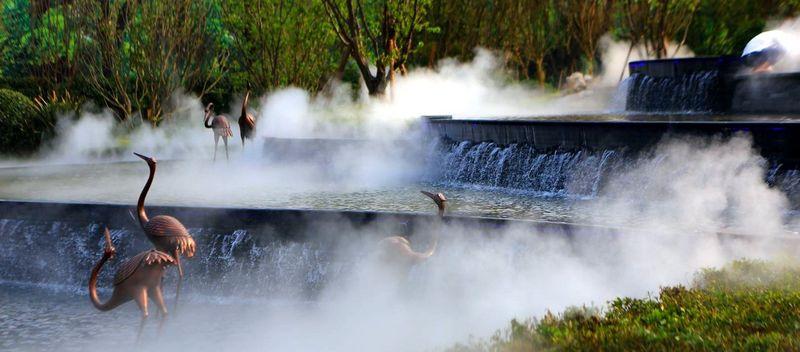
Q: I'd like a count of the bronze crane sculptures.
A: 5